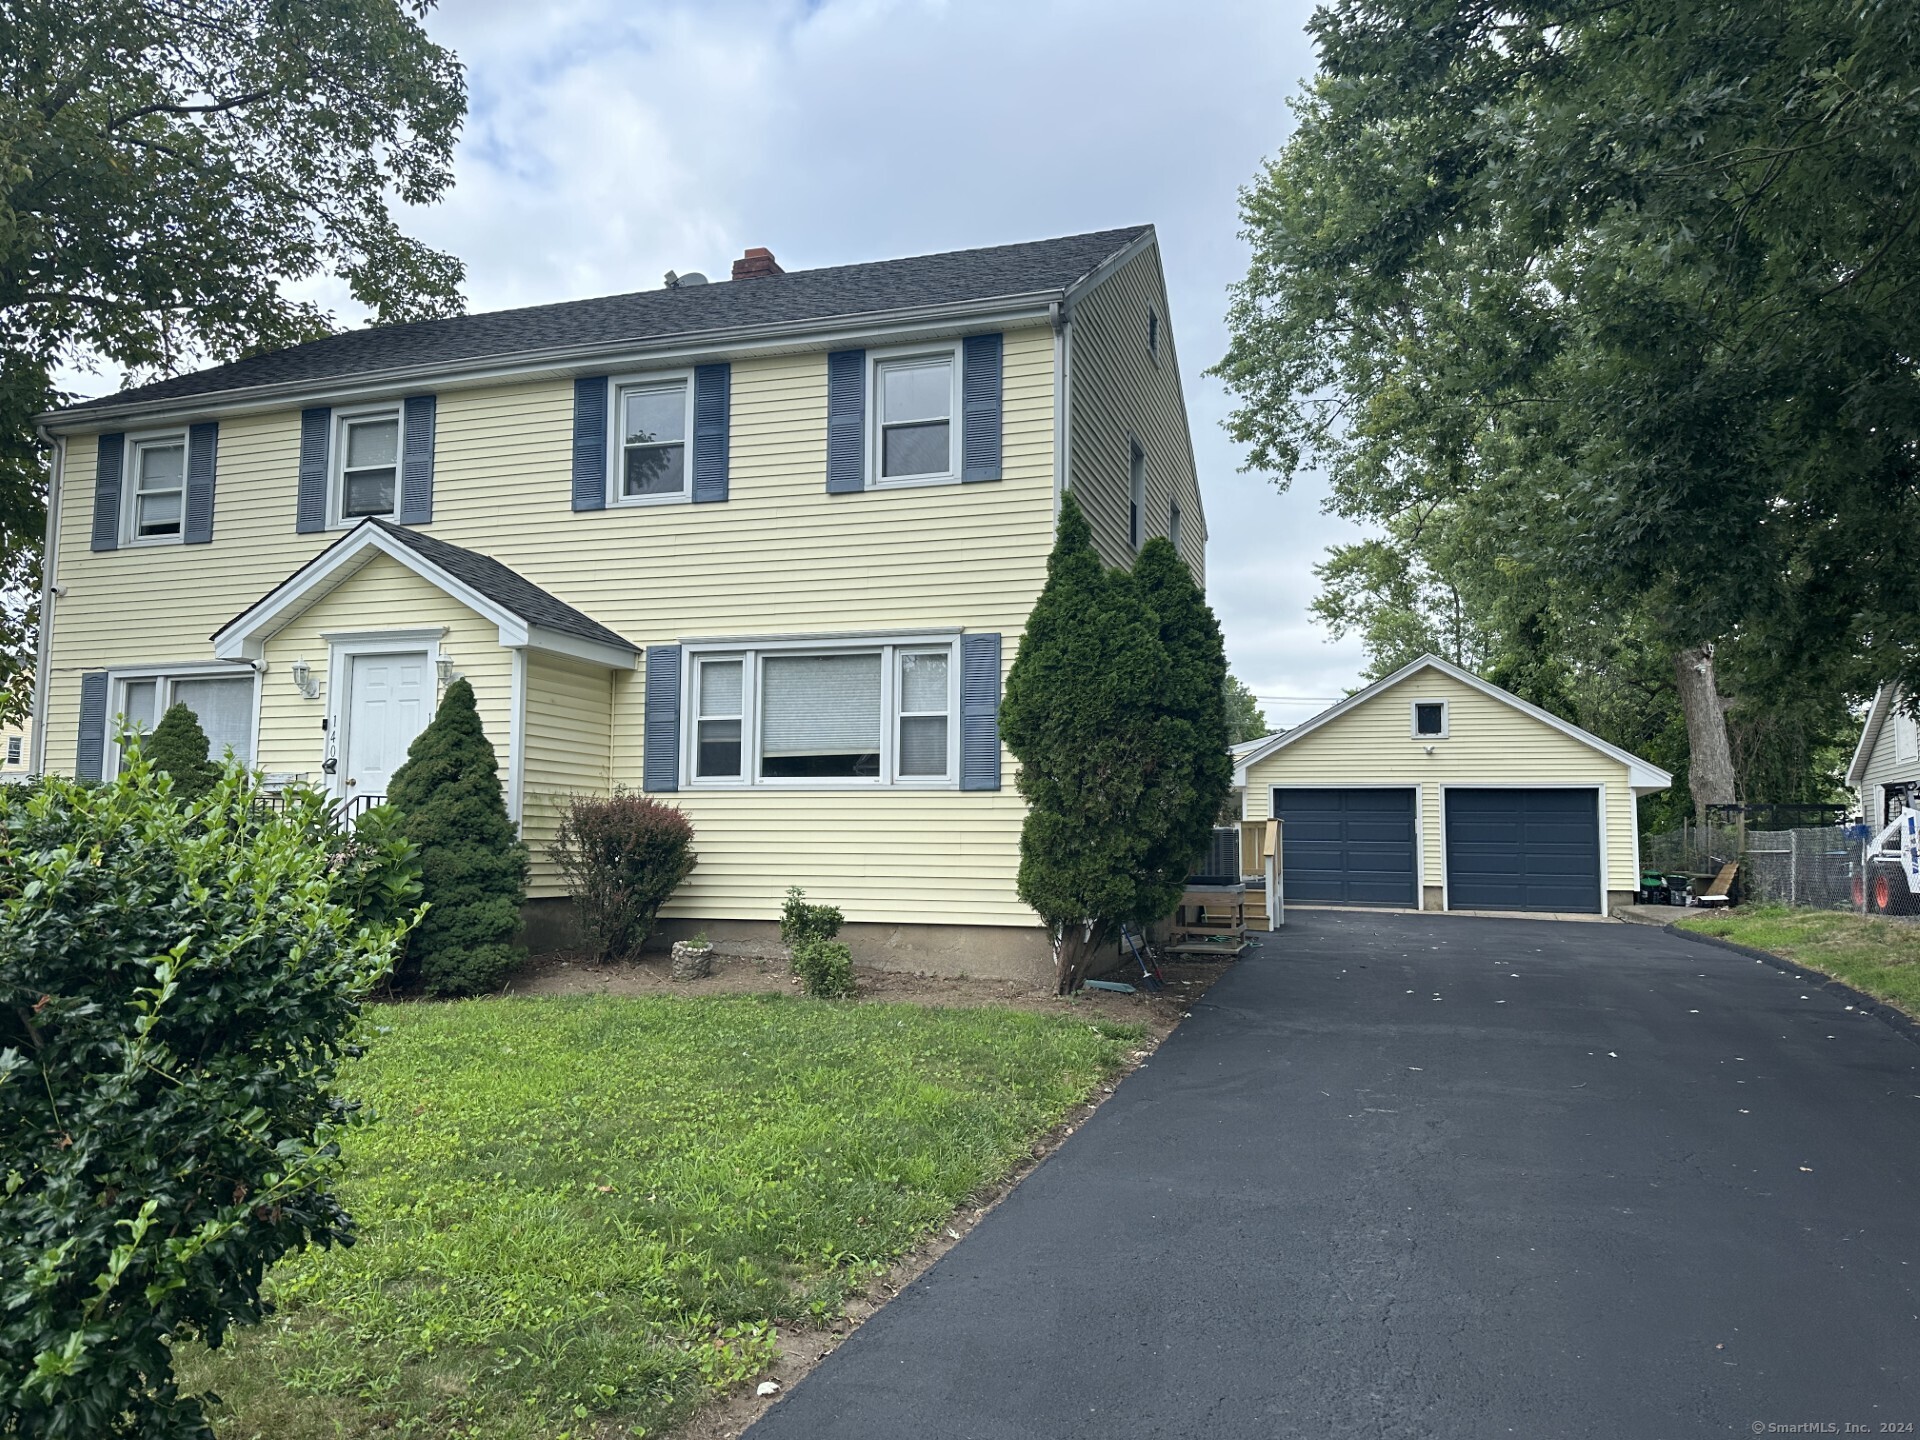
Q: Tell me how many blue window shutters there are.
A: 11